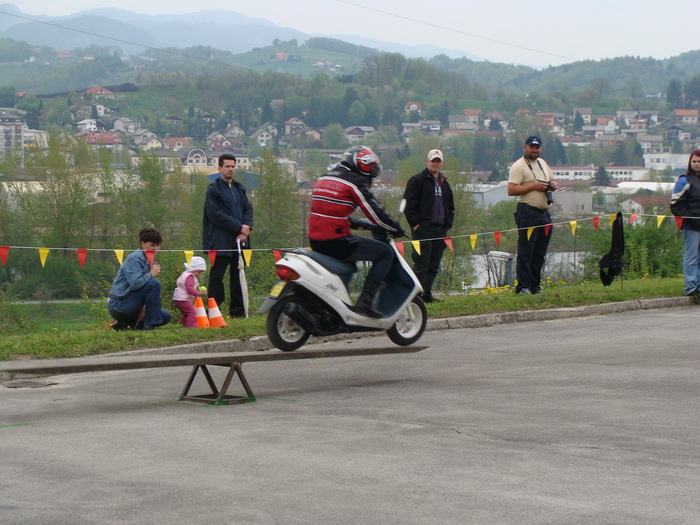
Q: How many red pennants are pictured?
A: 12